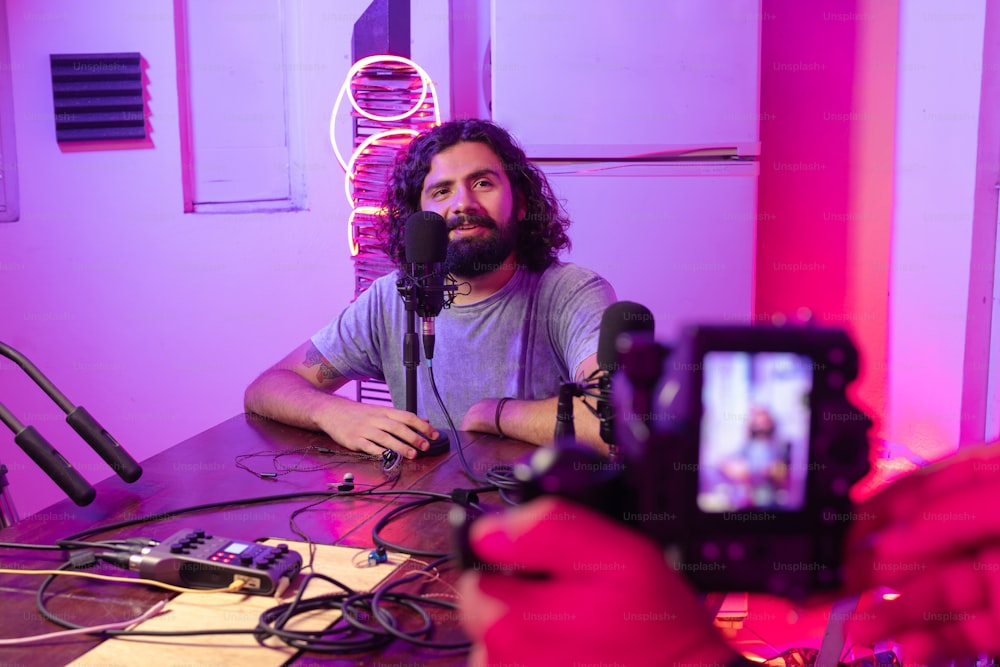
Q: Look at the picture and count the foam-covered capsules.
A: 2